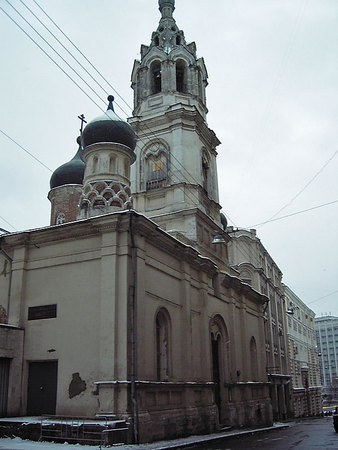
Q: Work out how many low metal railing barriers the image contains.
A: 1